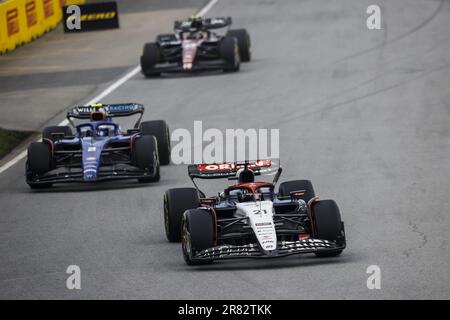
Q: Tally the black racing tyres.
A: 12